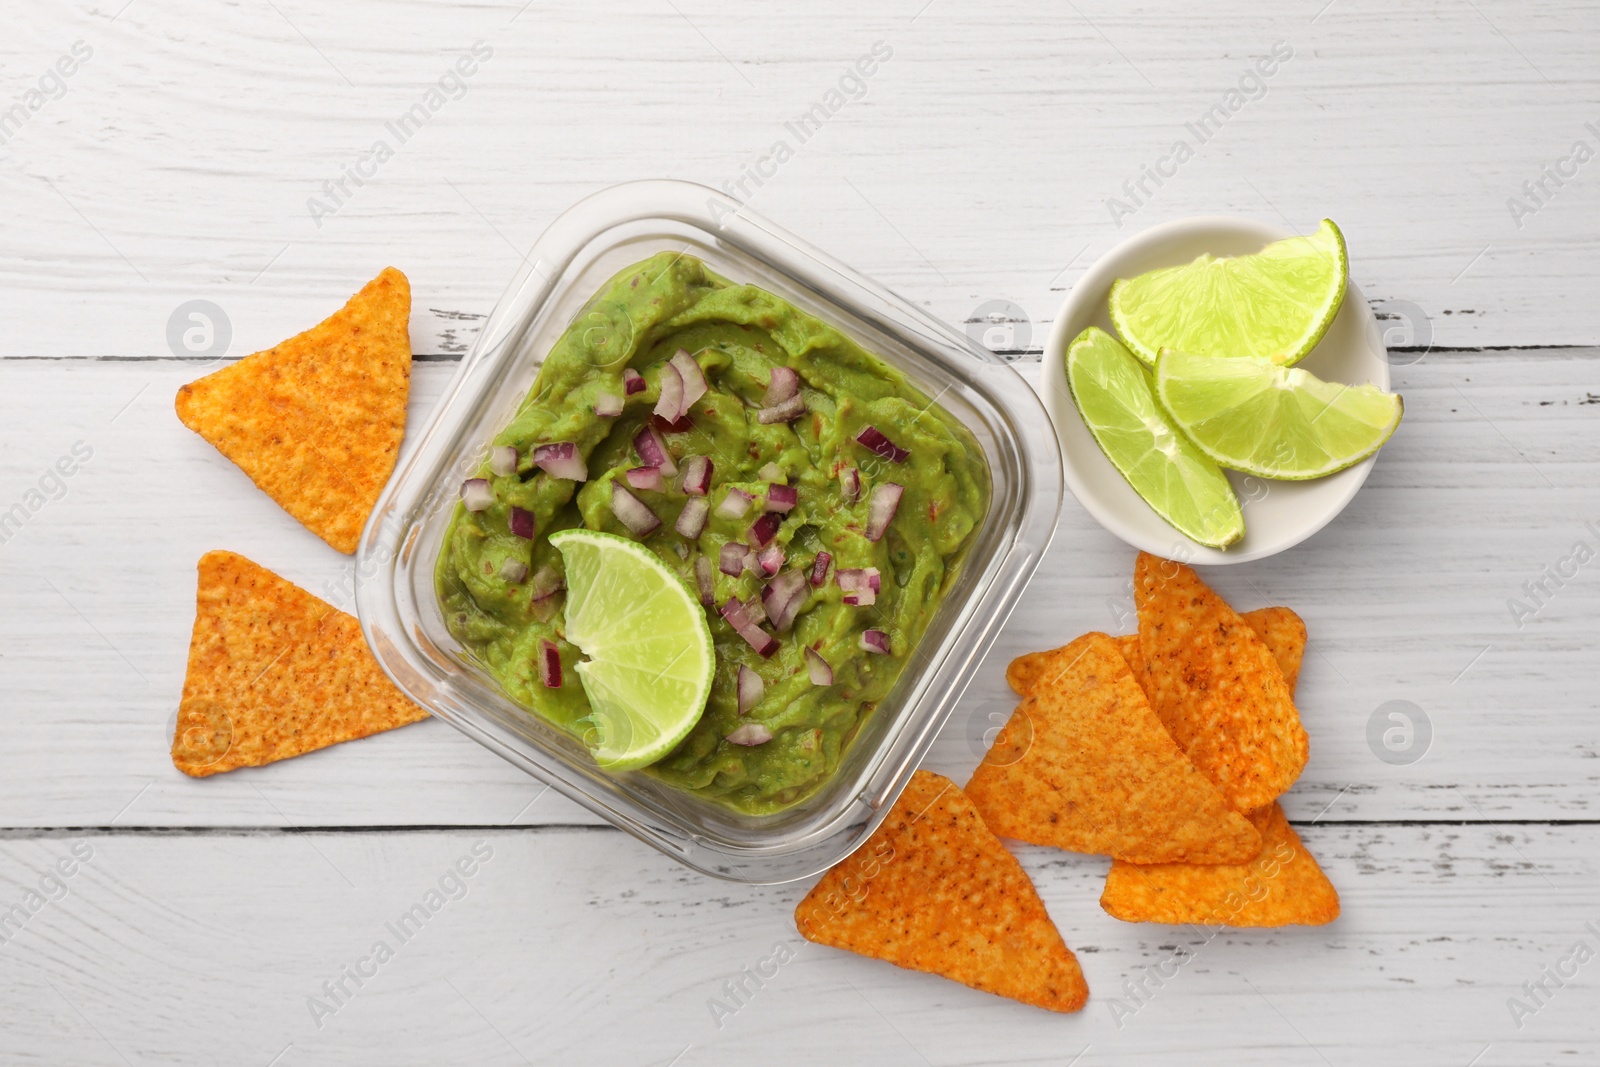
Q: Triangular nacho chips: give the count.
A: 7